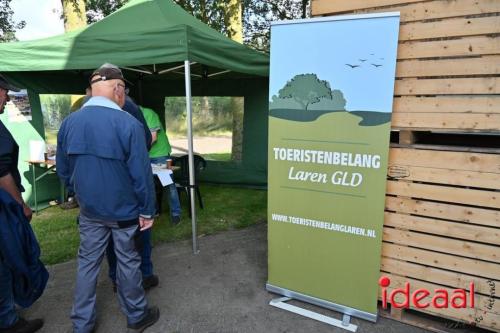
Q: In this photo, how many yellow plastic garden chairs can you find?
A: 0